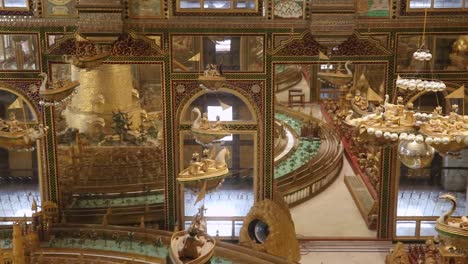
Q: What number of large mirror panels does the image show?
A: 2